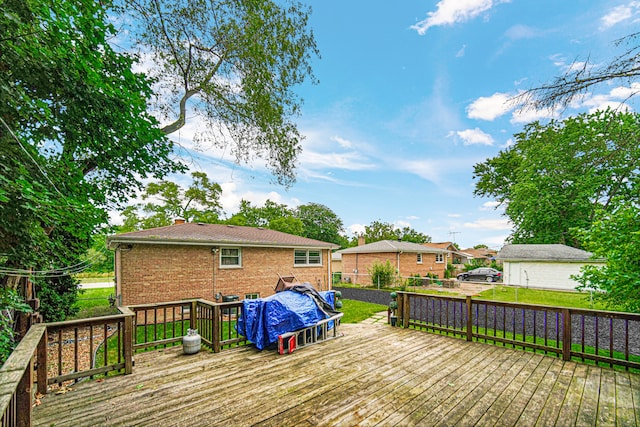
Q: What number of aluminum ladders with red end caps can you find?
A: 1